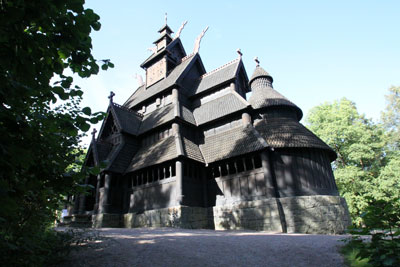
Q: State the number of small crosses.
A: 4